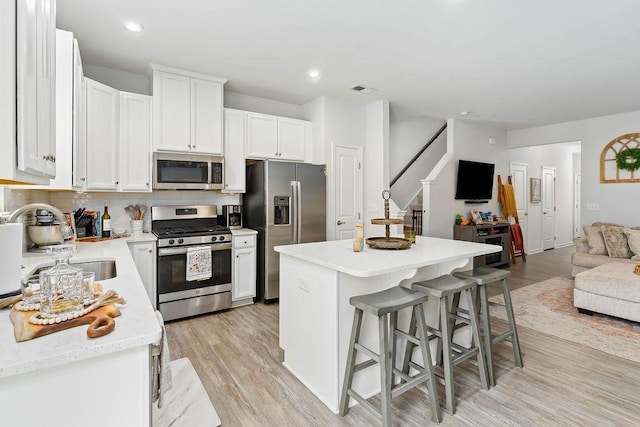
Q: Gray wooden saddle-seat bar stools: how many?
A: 3